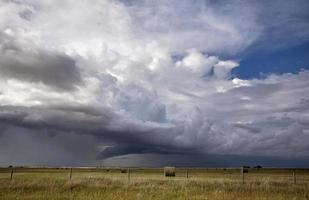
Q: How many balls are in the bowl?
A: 0